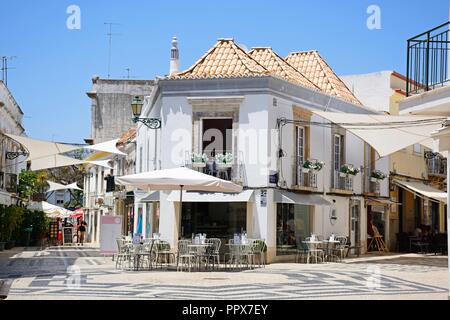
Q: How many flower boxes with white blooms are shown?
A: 5